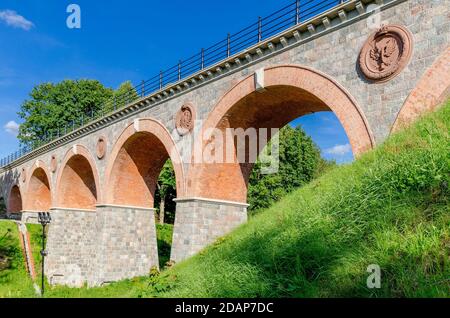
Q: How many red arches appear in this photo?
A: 6